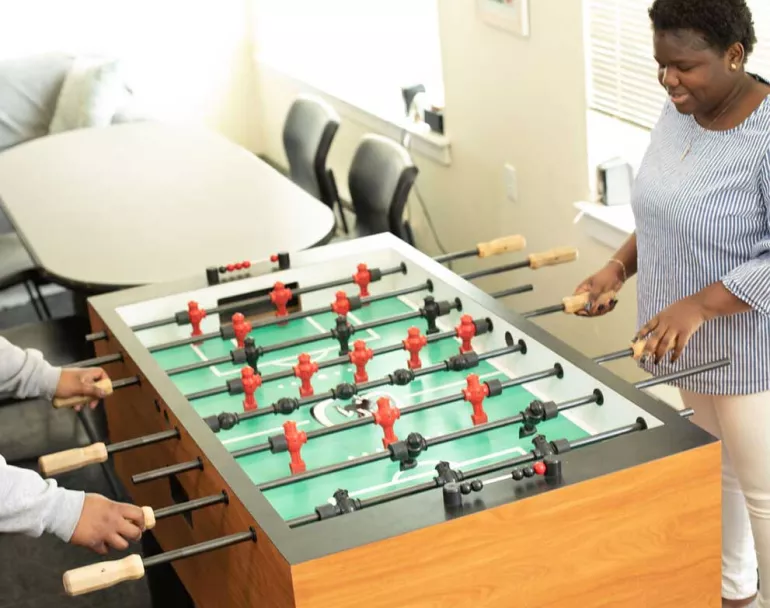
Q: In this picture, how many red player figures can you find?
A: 13